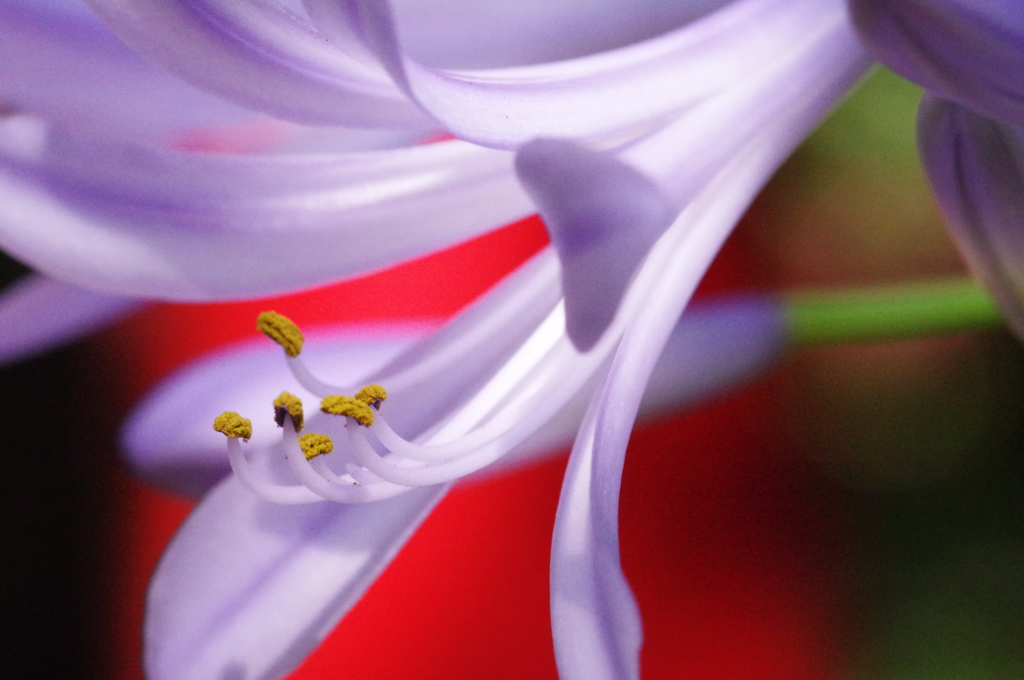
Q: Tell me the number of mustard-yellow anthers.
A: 6